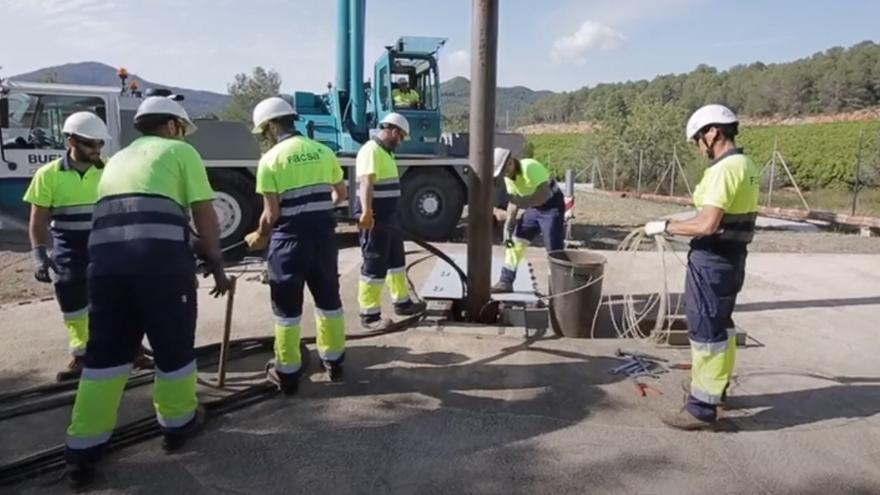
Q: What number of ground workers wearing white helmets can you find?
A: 6